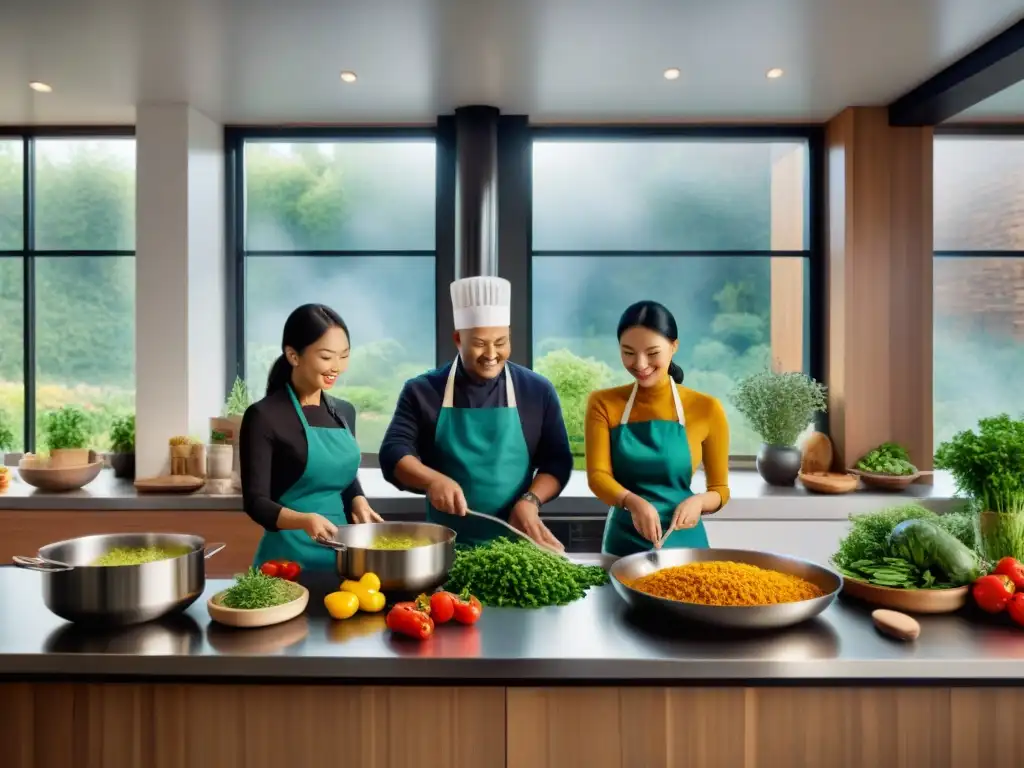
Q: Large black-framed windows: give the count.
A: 4